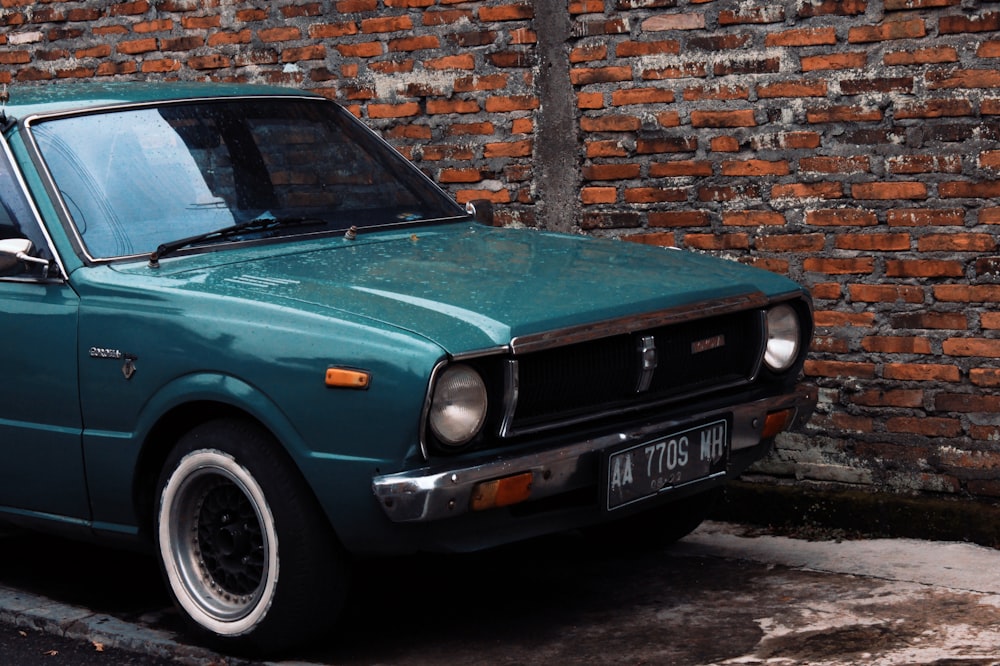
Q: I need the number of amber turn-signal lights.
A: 3